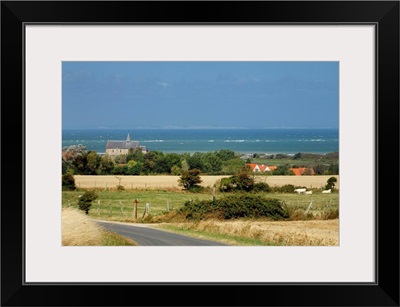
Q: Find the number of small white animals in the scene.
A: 3